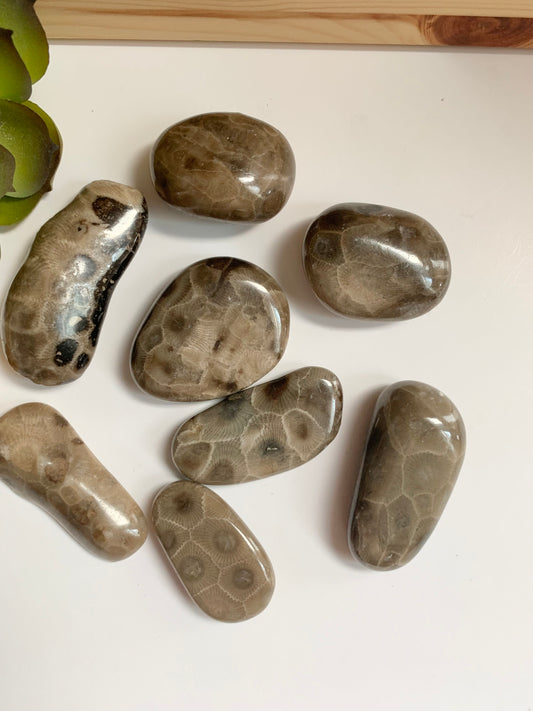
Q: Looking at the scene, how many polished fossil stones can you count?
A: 8